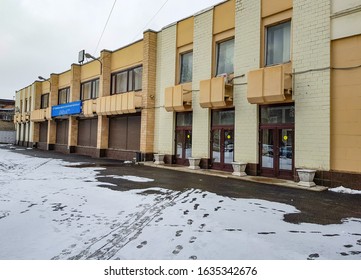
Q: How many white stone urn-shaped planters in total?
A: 4